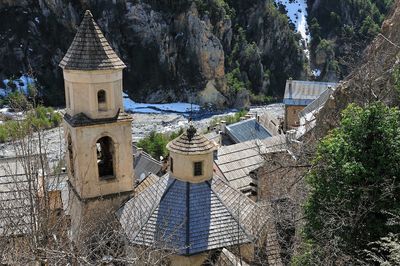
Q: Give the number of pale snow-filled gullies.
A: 1